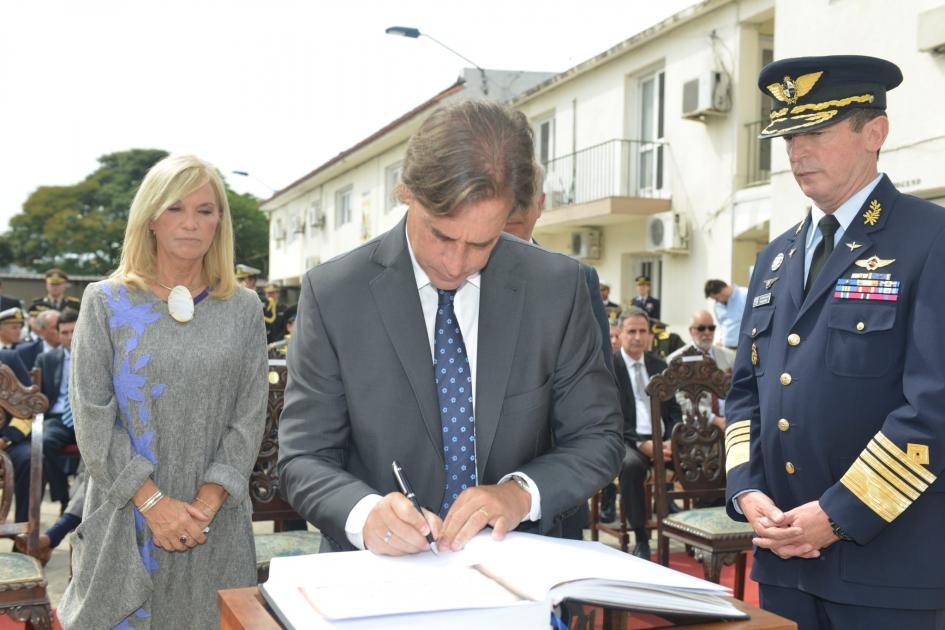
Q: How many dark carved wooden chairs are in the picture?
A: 3